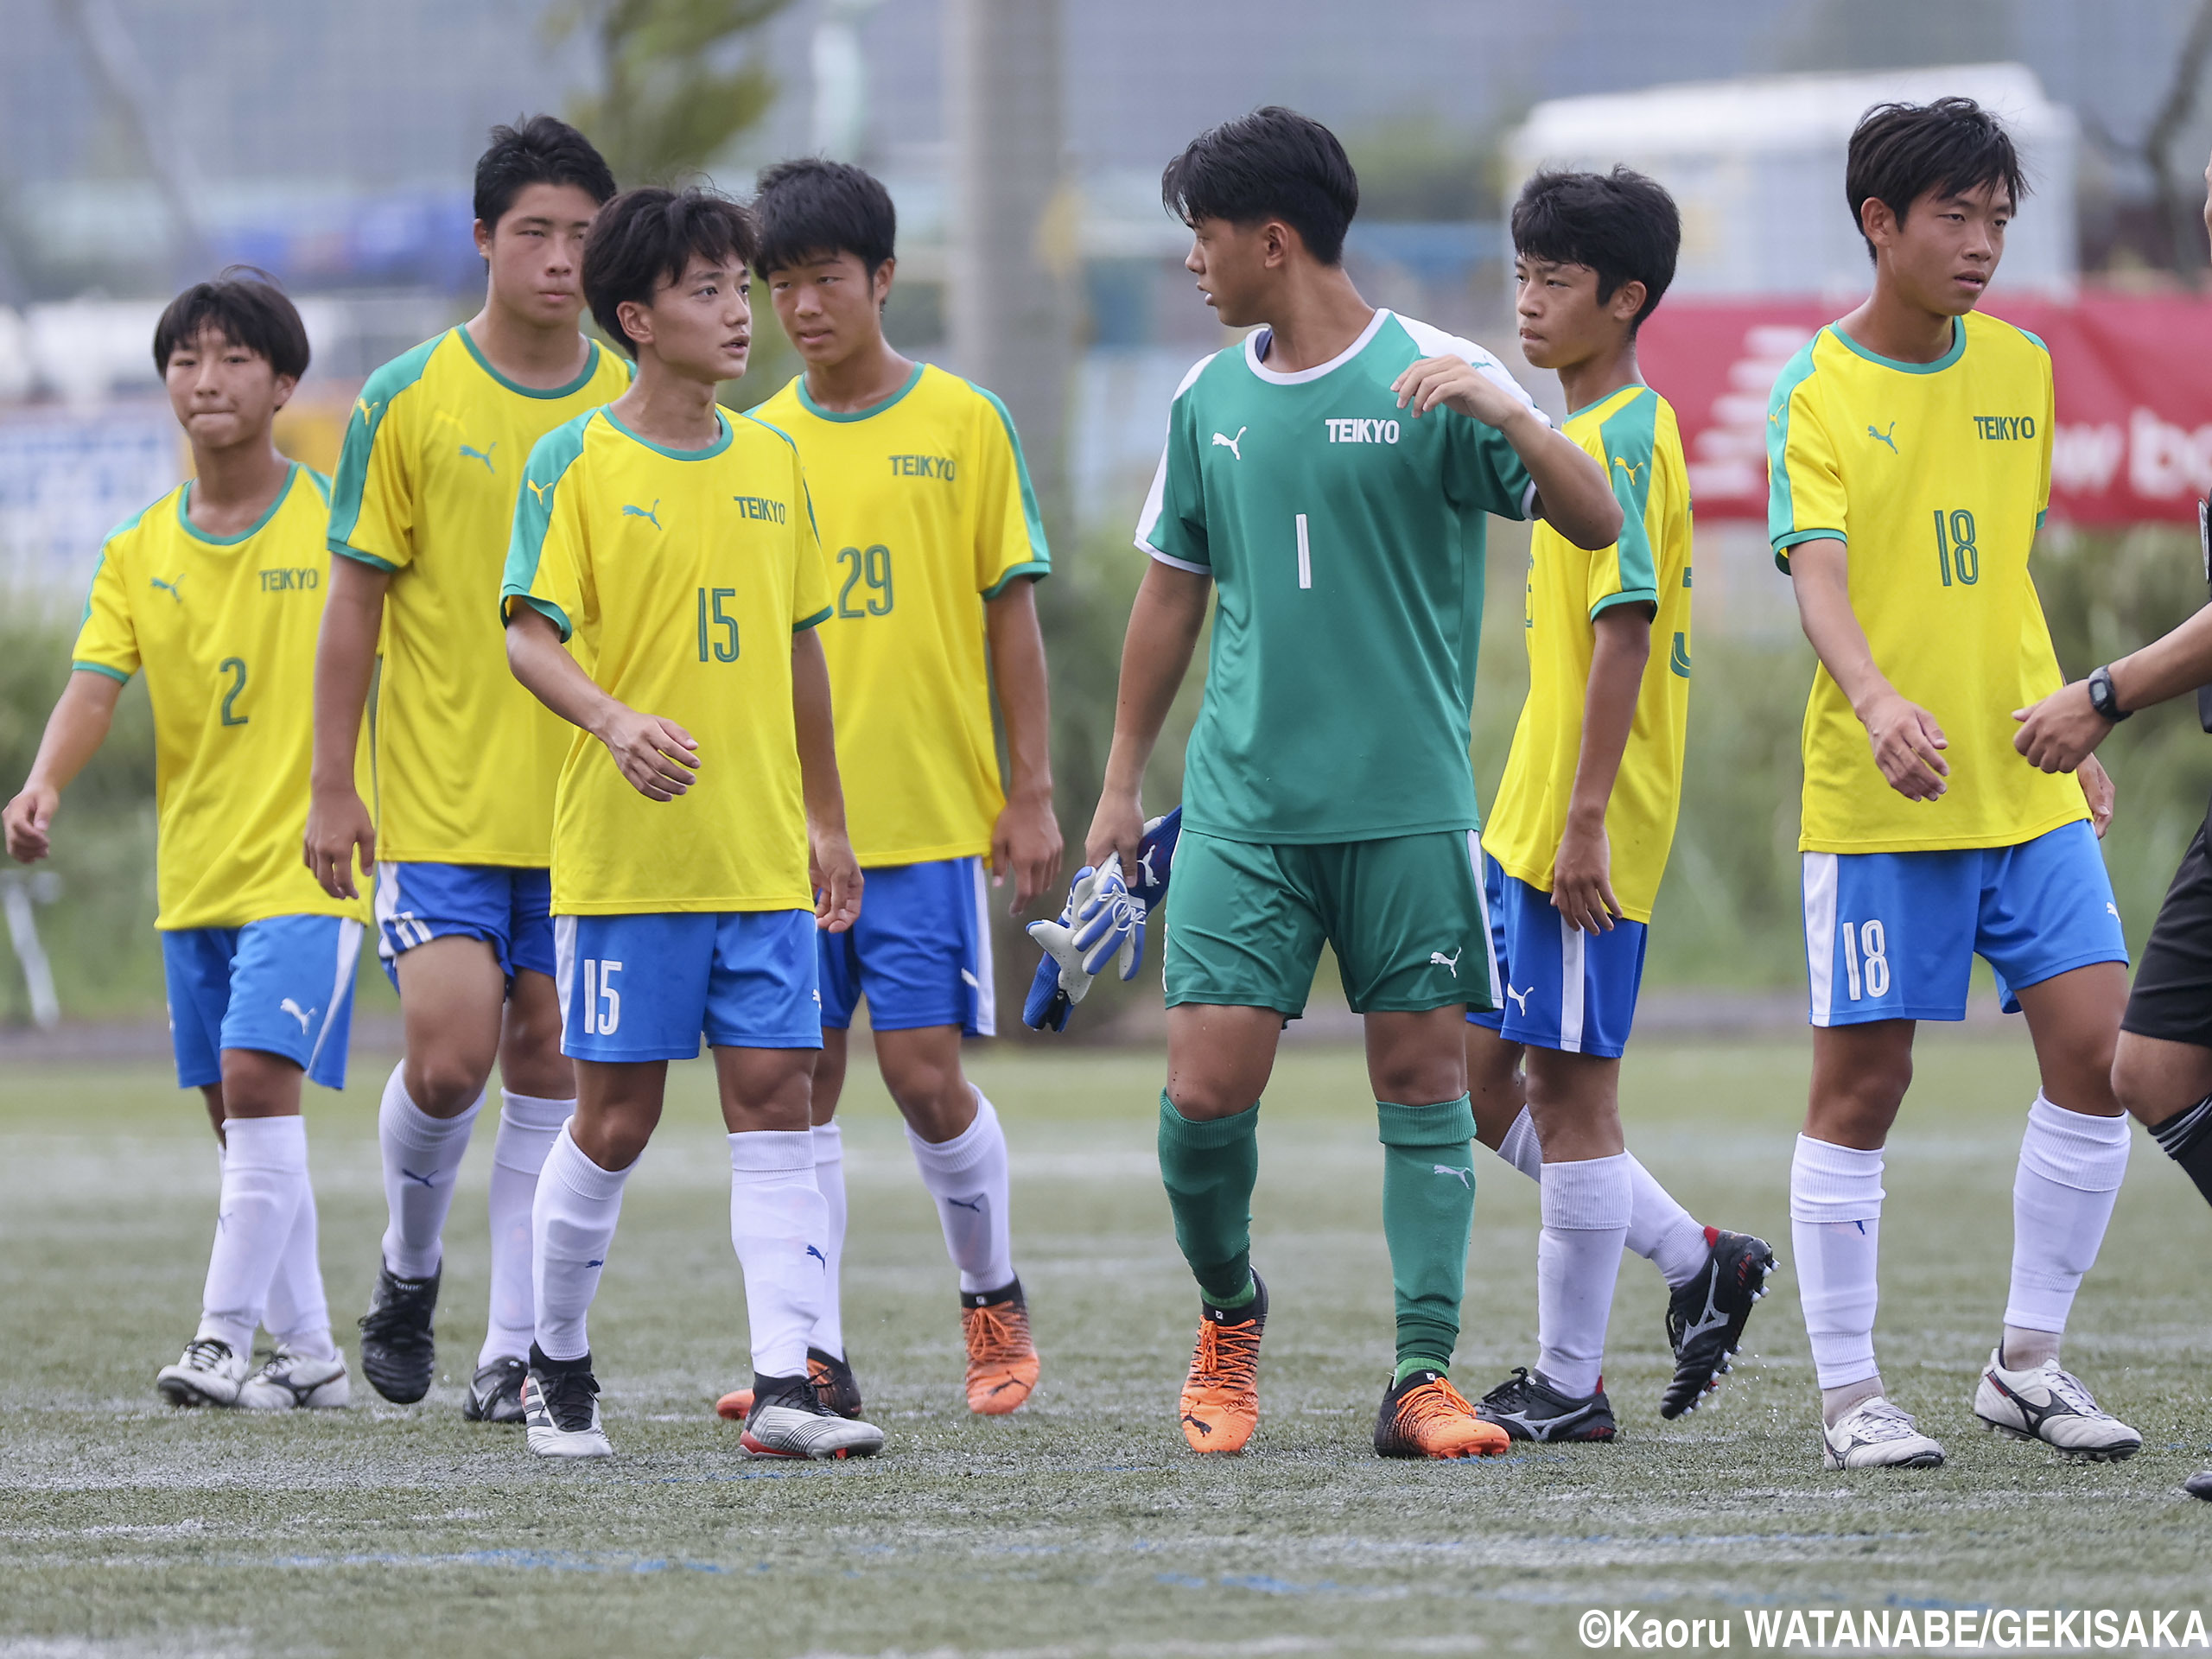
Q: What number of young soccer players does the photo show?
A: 7